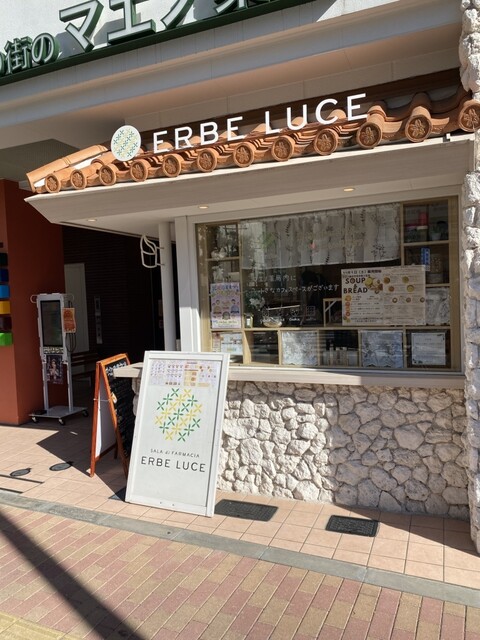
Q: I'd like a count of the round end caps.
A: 12